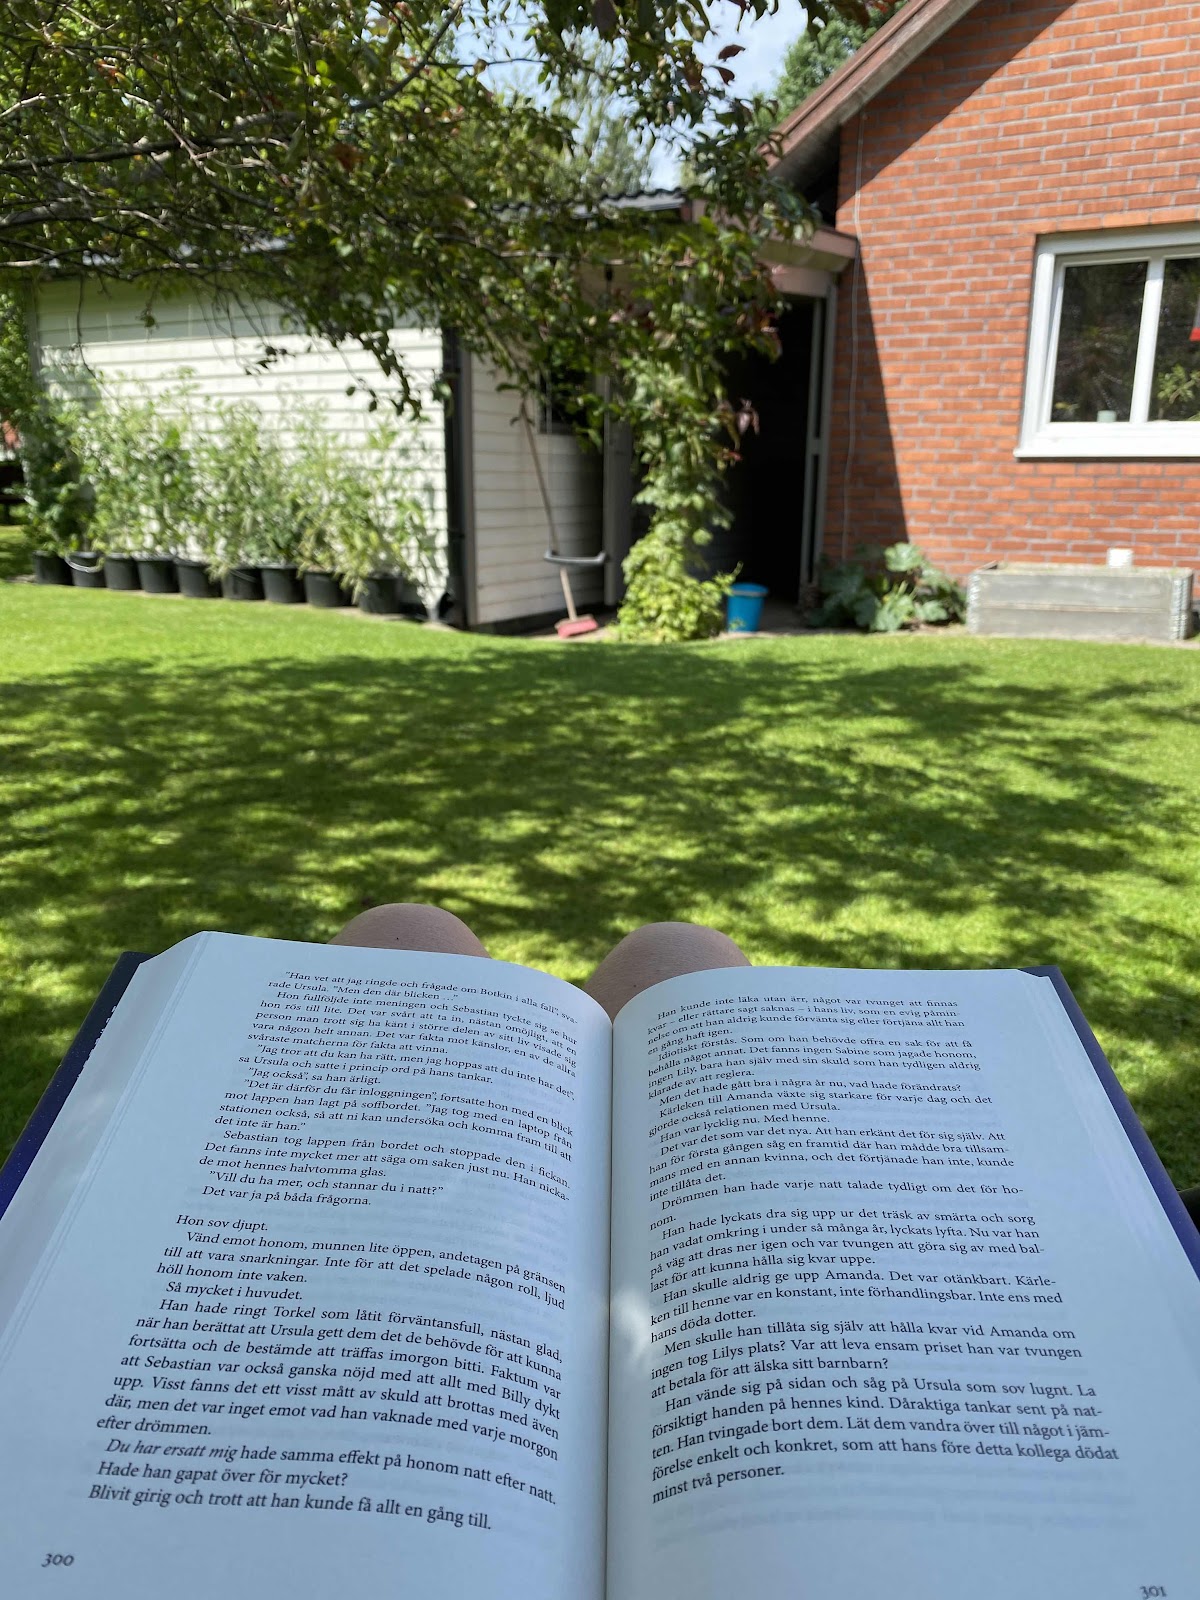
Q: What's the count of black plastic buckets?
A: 9